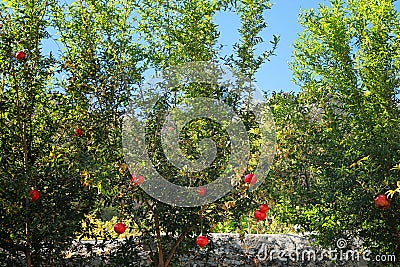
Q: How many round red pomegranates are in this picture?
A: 11